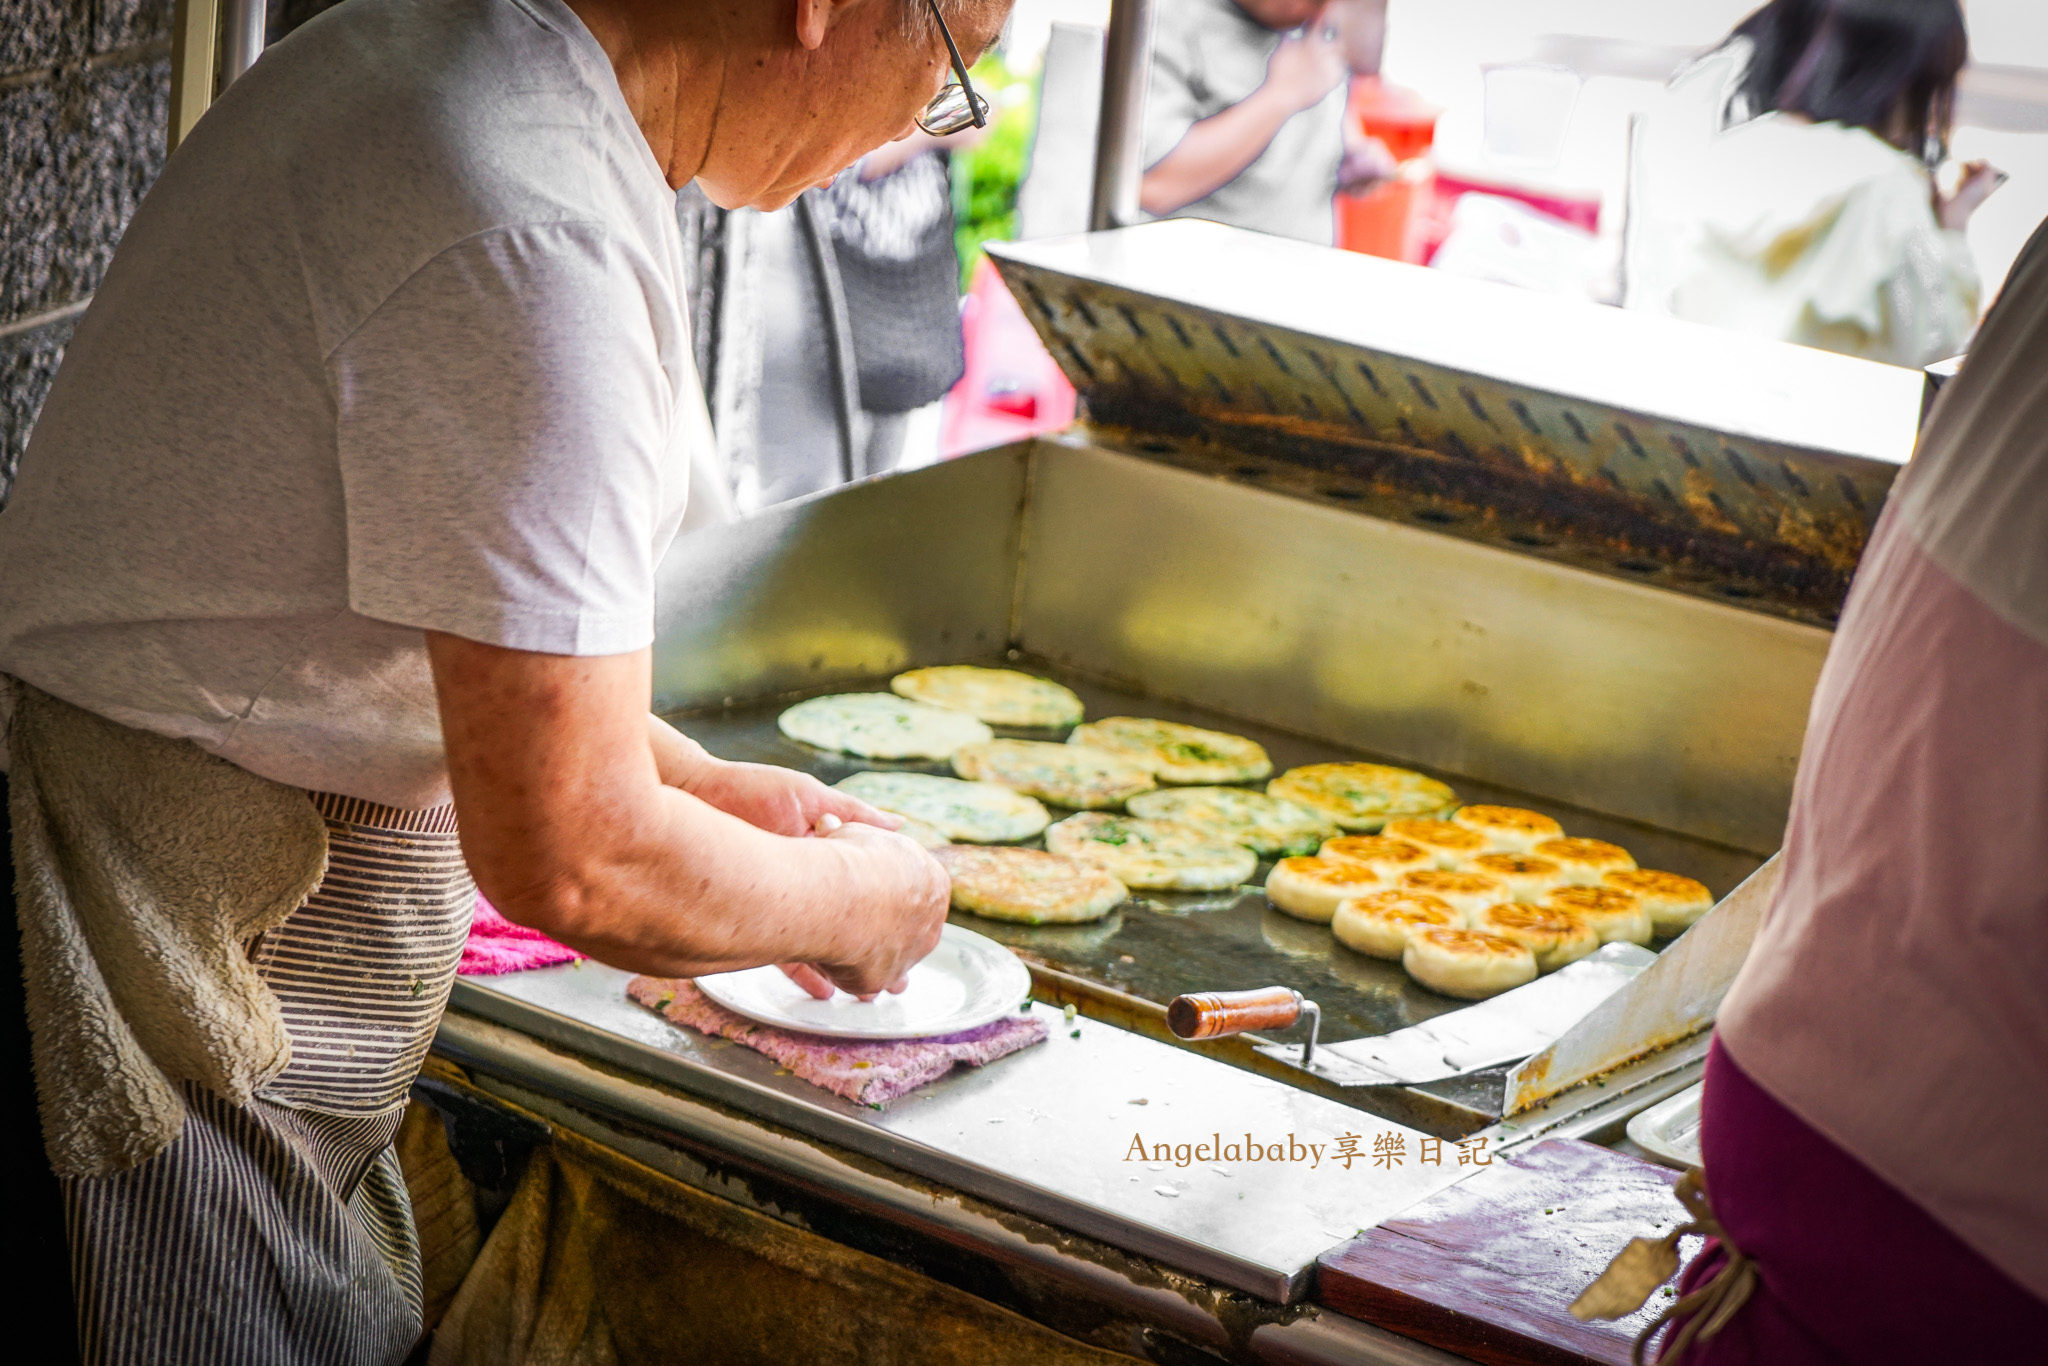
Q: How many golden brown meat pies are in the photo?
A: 12